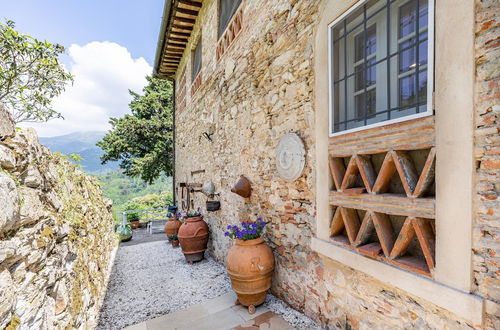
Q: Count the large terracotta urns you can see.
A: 3